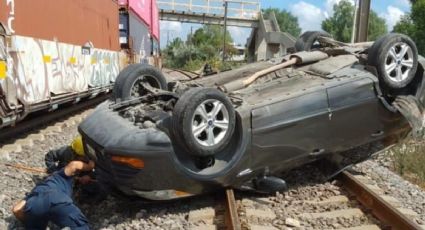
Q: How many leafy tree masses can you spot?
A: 4